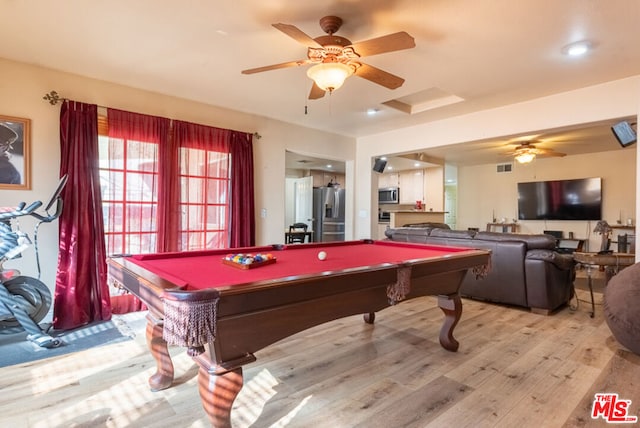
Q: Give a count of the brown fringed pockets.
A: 3